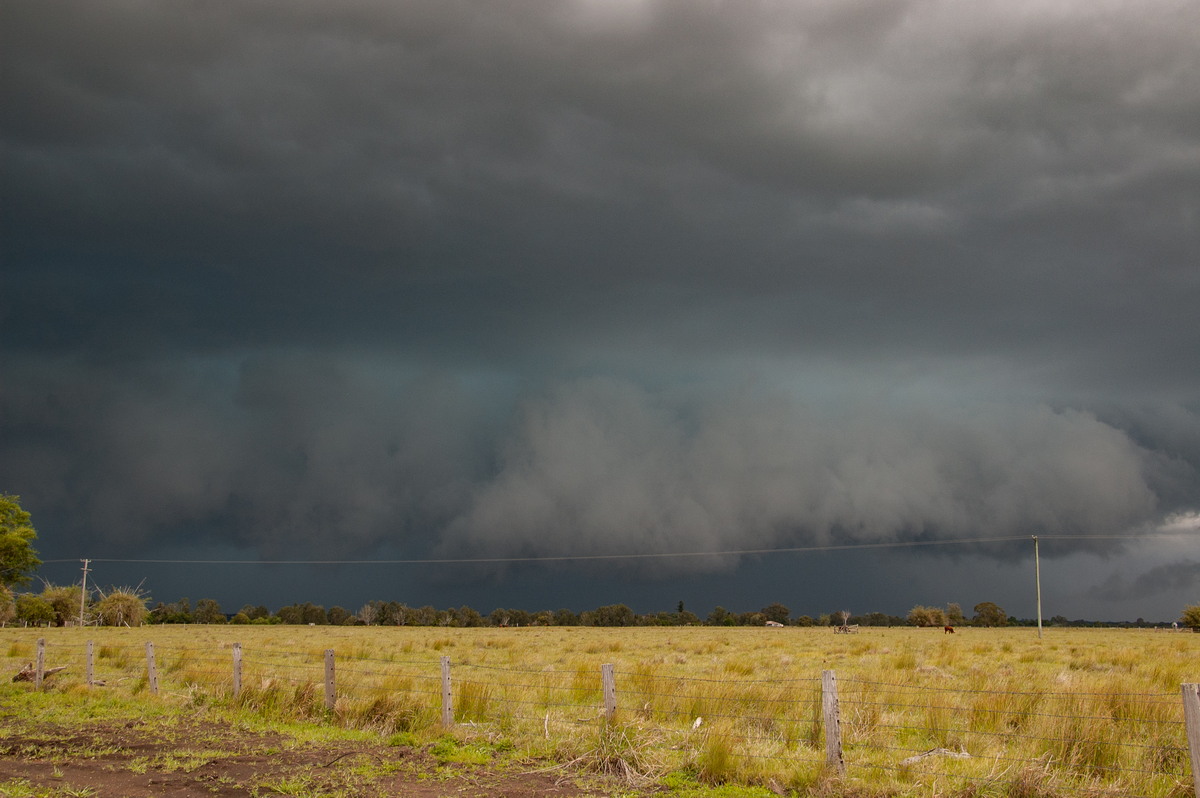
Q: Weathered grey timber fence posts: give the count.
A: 9